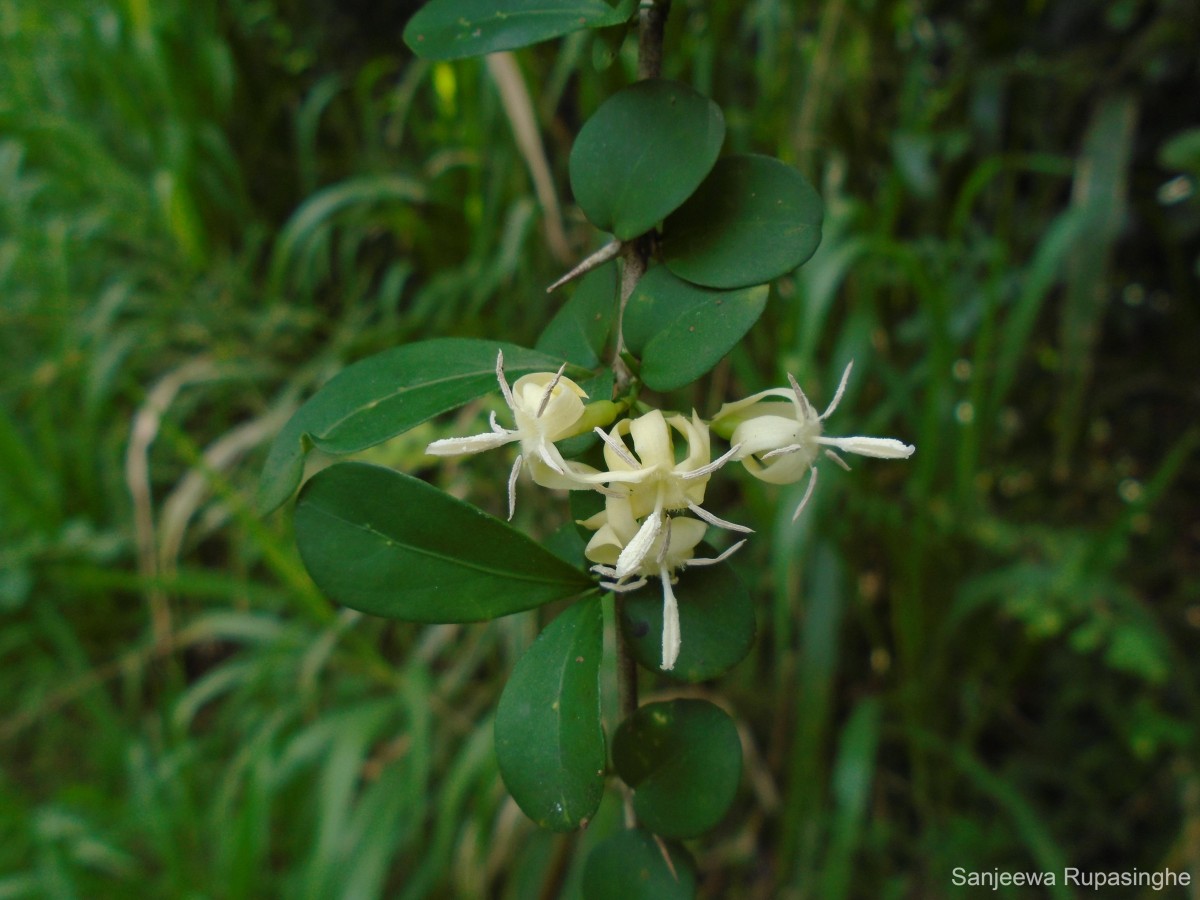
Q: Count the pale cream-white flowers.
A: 4